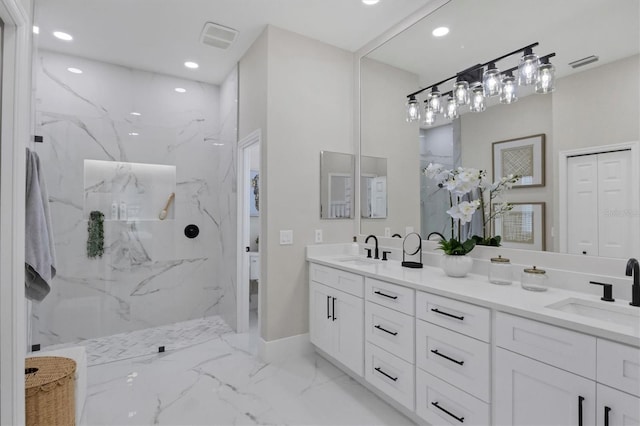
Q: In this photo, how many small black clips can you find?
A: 3